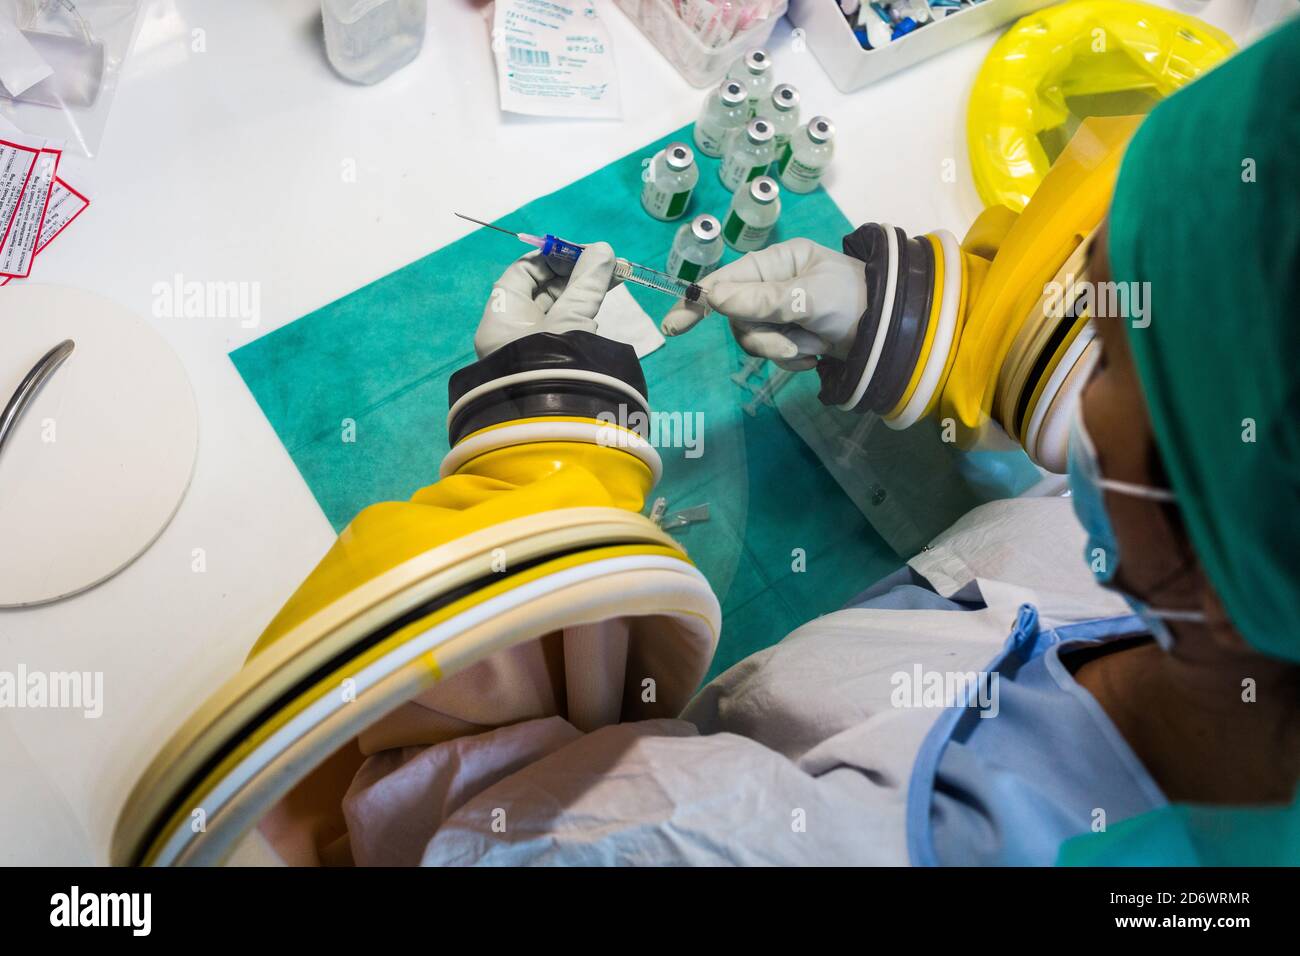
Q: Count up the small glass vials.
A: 8